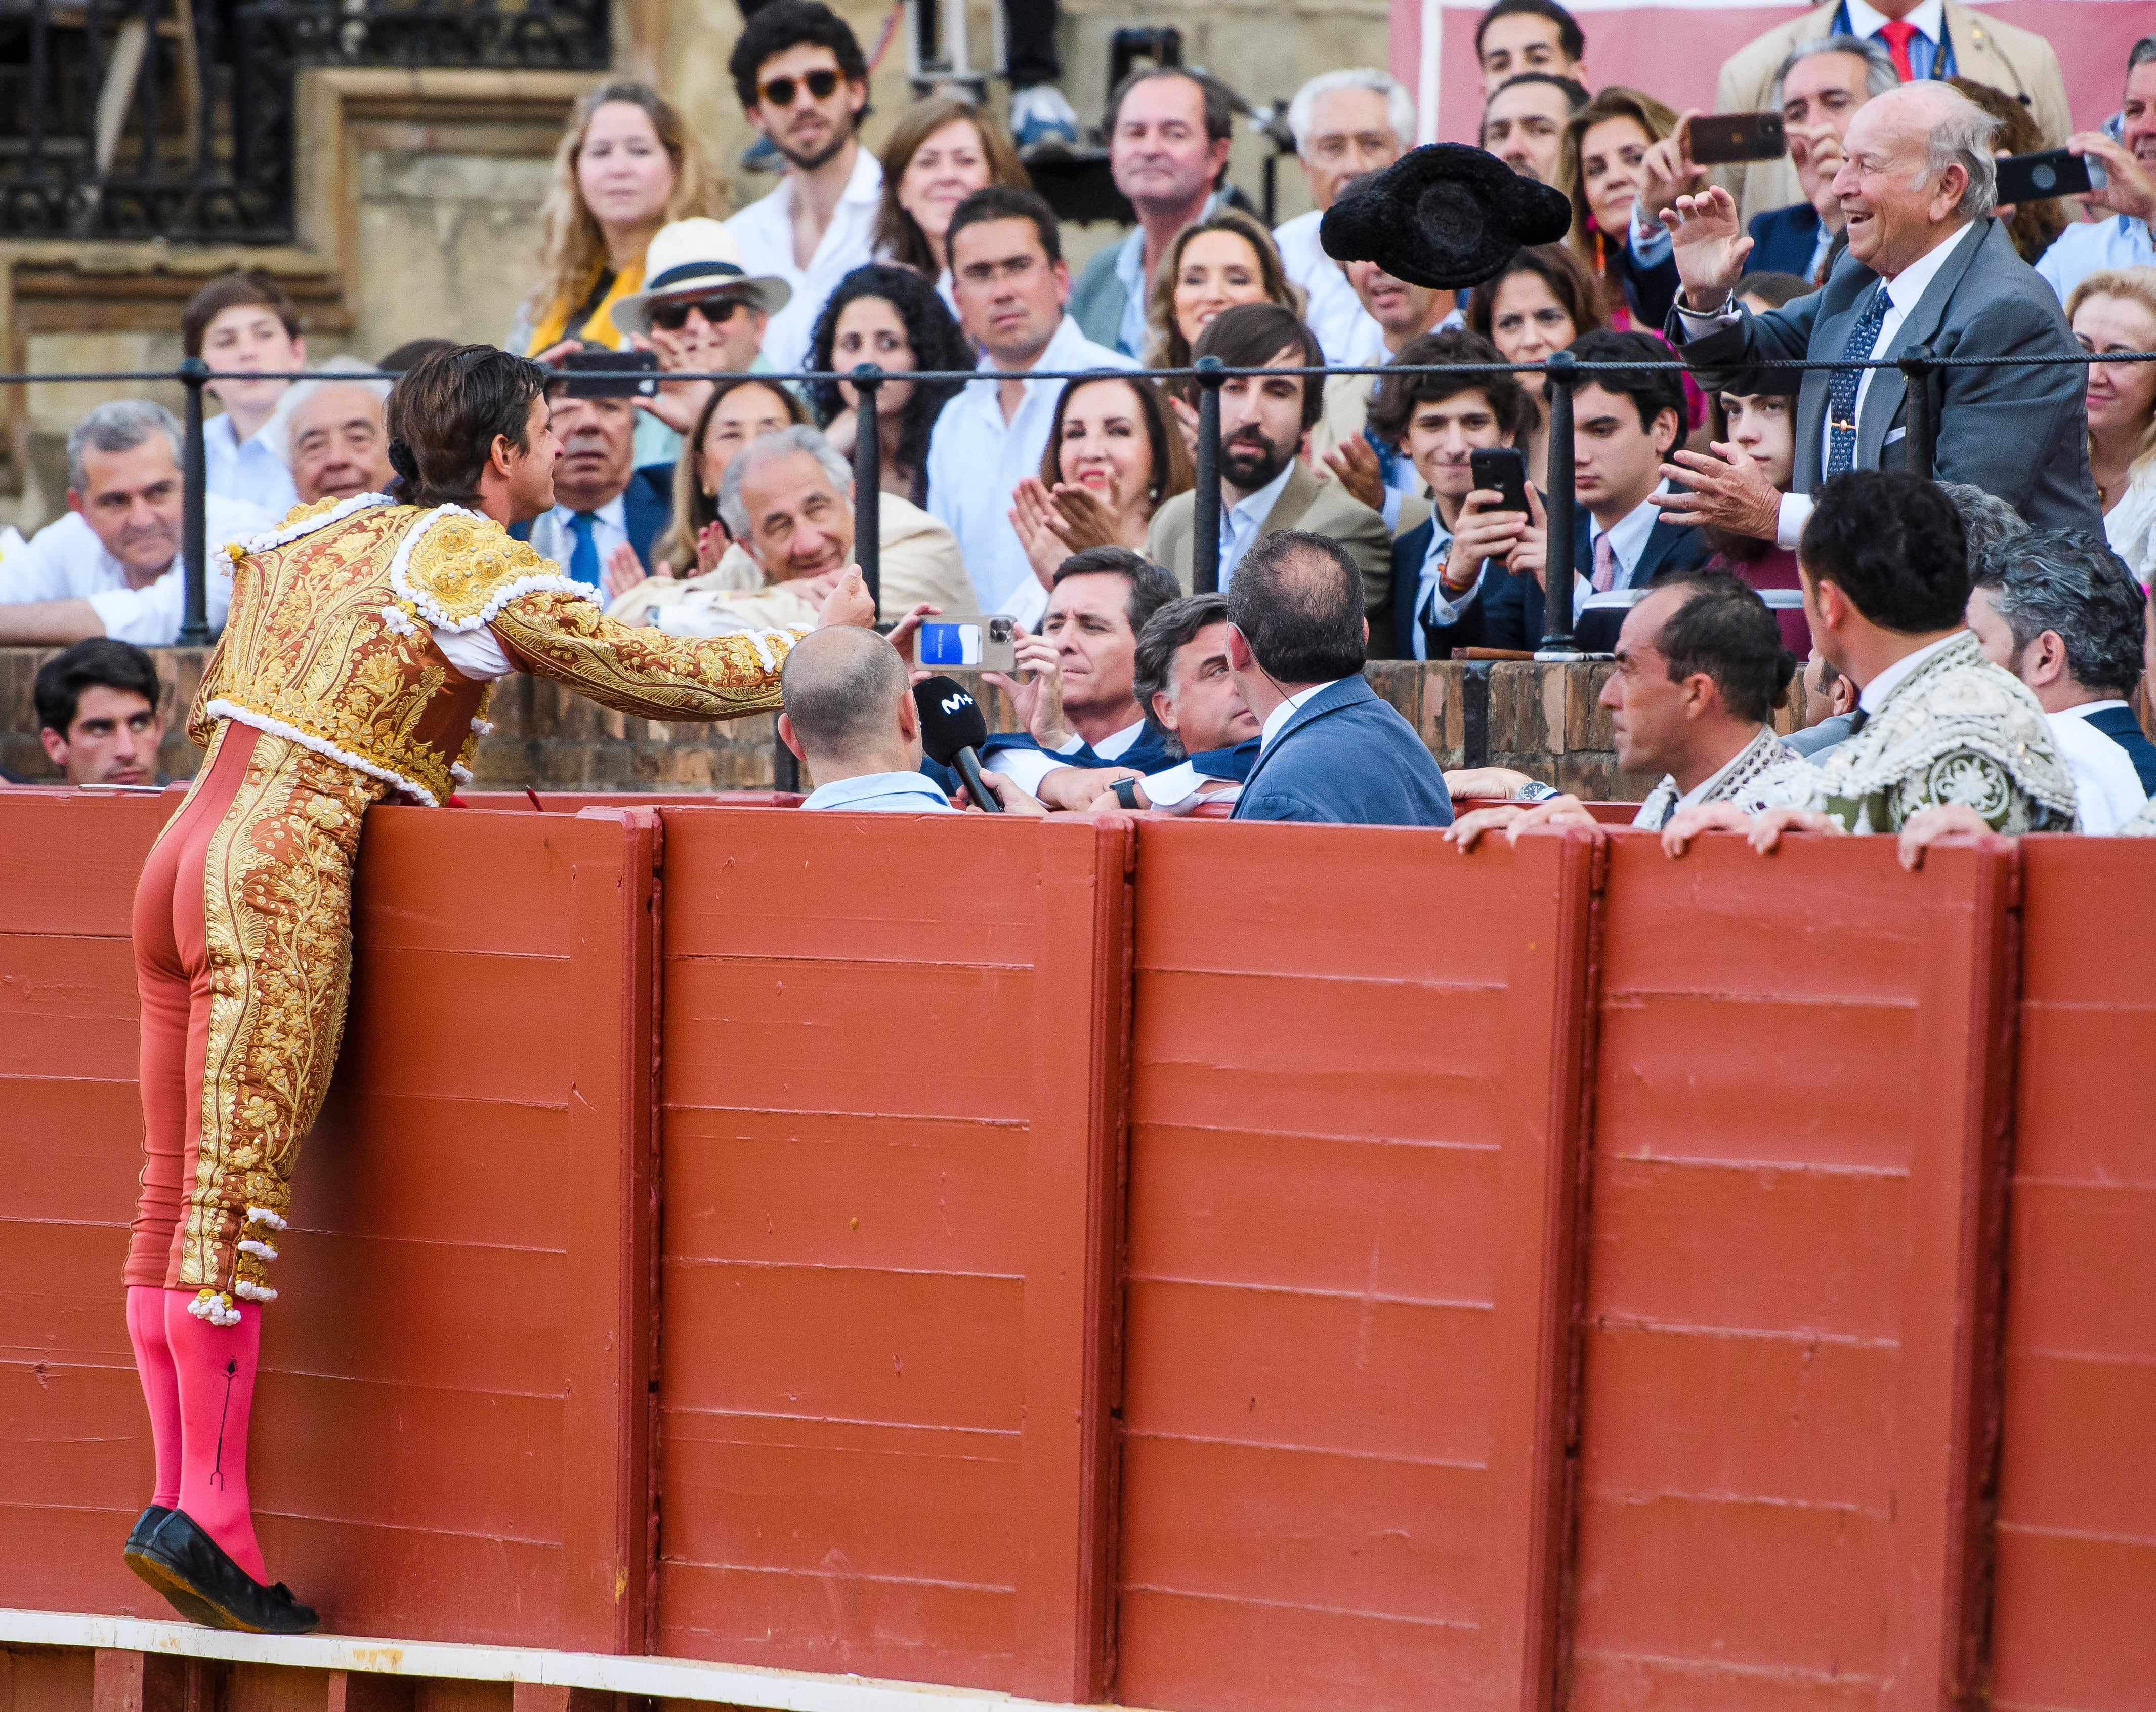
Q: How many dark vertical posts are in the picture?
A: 5